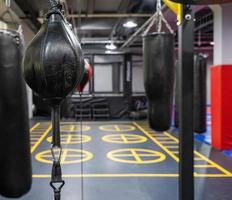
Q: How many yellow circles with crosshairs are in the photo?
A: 6